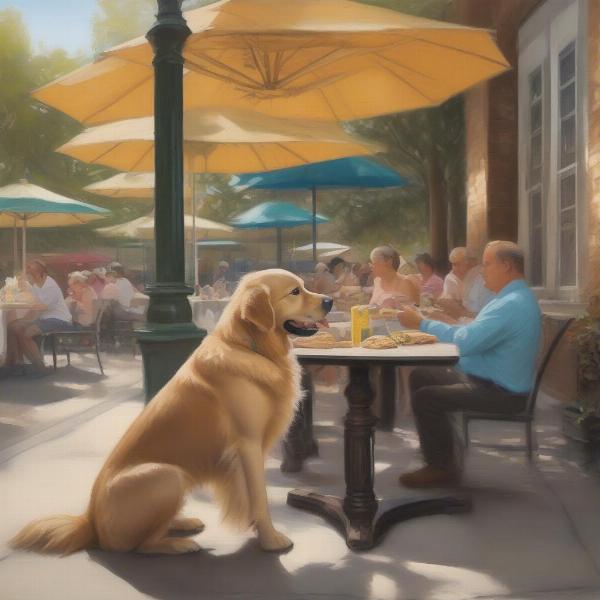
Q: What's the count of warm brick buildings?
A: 1